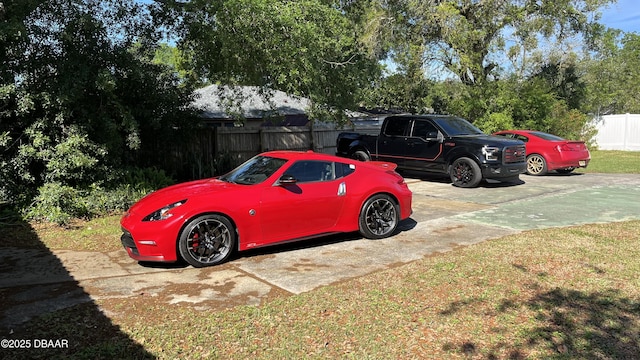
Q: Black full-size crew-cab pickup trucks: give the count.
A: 1